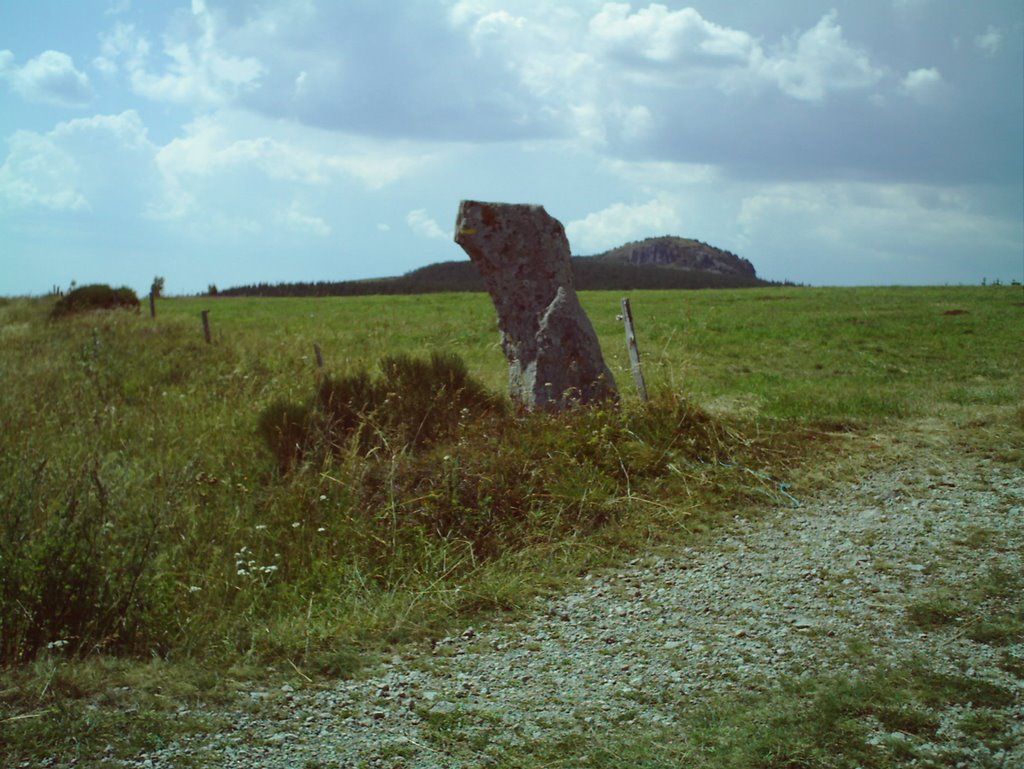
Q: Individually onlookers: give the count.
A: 0